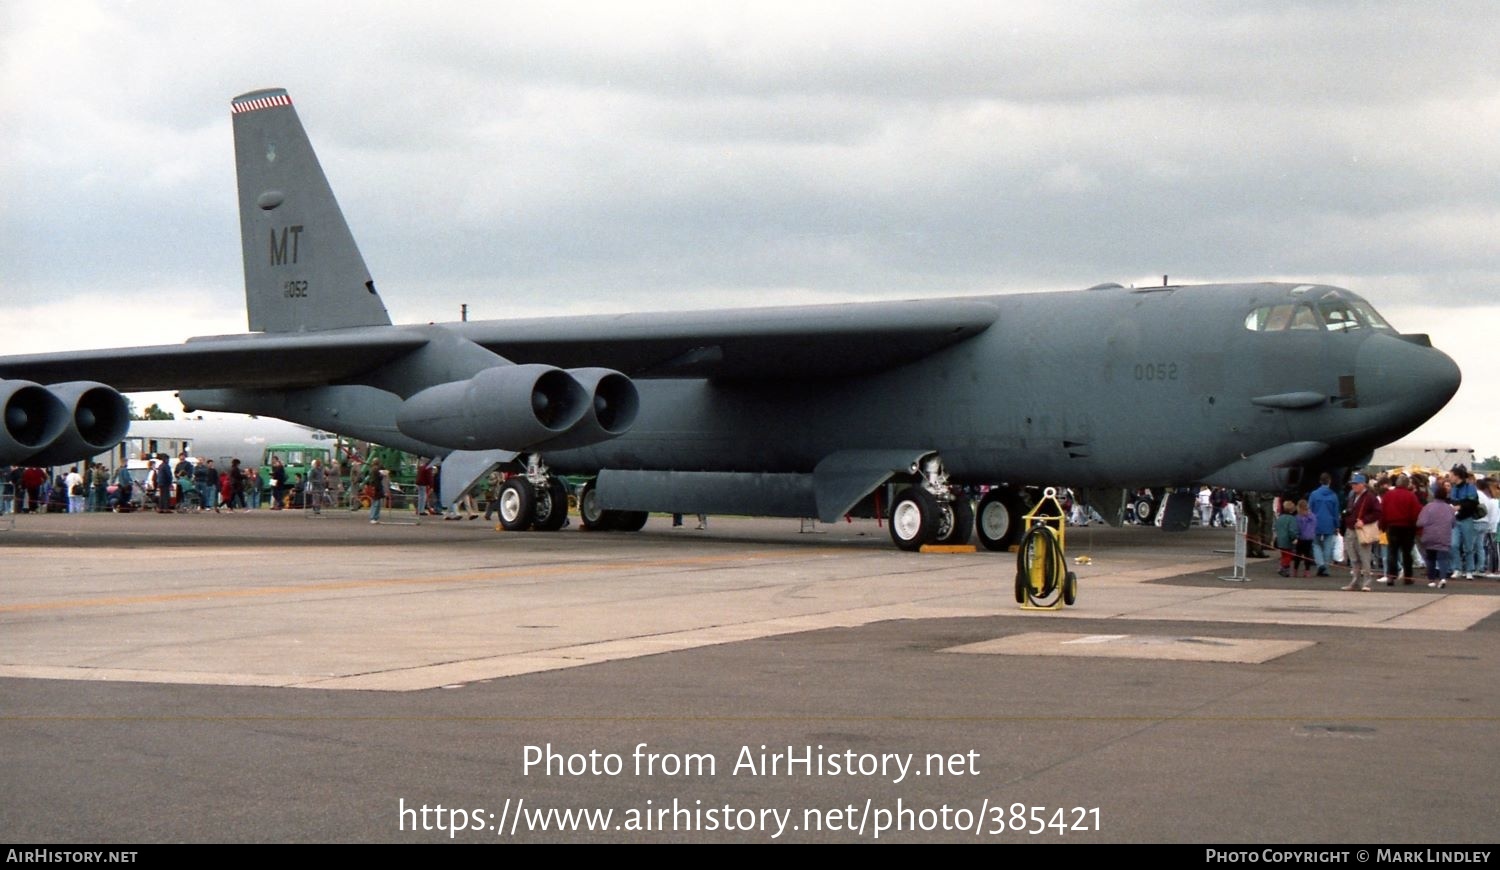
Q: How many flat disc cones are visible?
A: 0